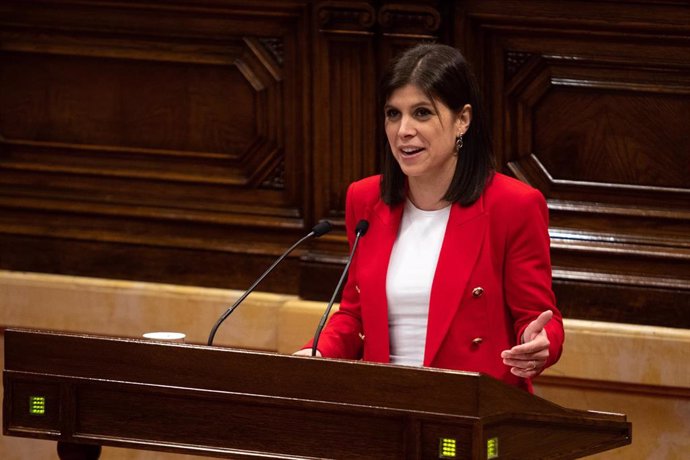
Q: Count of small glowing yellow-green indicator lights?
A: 3